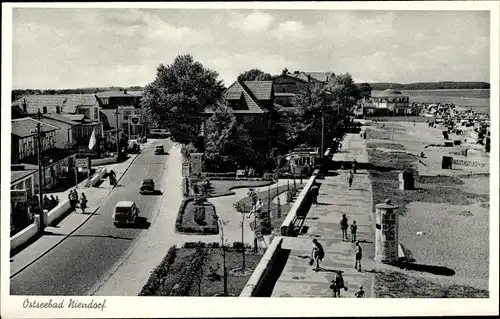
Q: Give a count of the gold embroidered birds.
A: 0